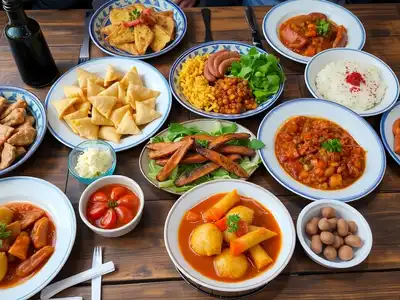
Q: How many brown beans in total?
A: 13